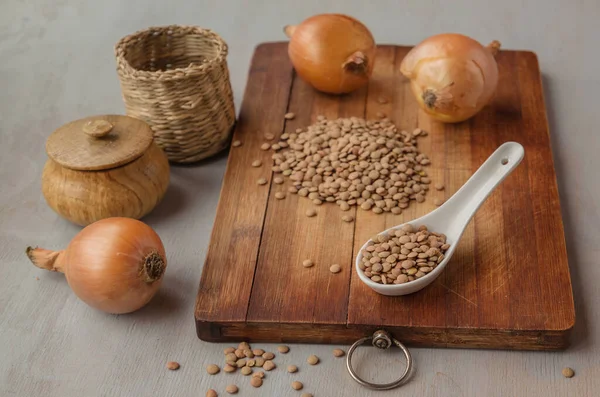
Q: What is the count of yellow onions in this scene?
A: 3